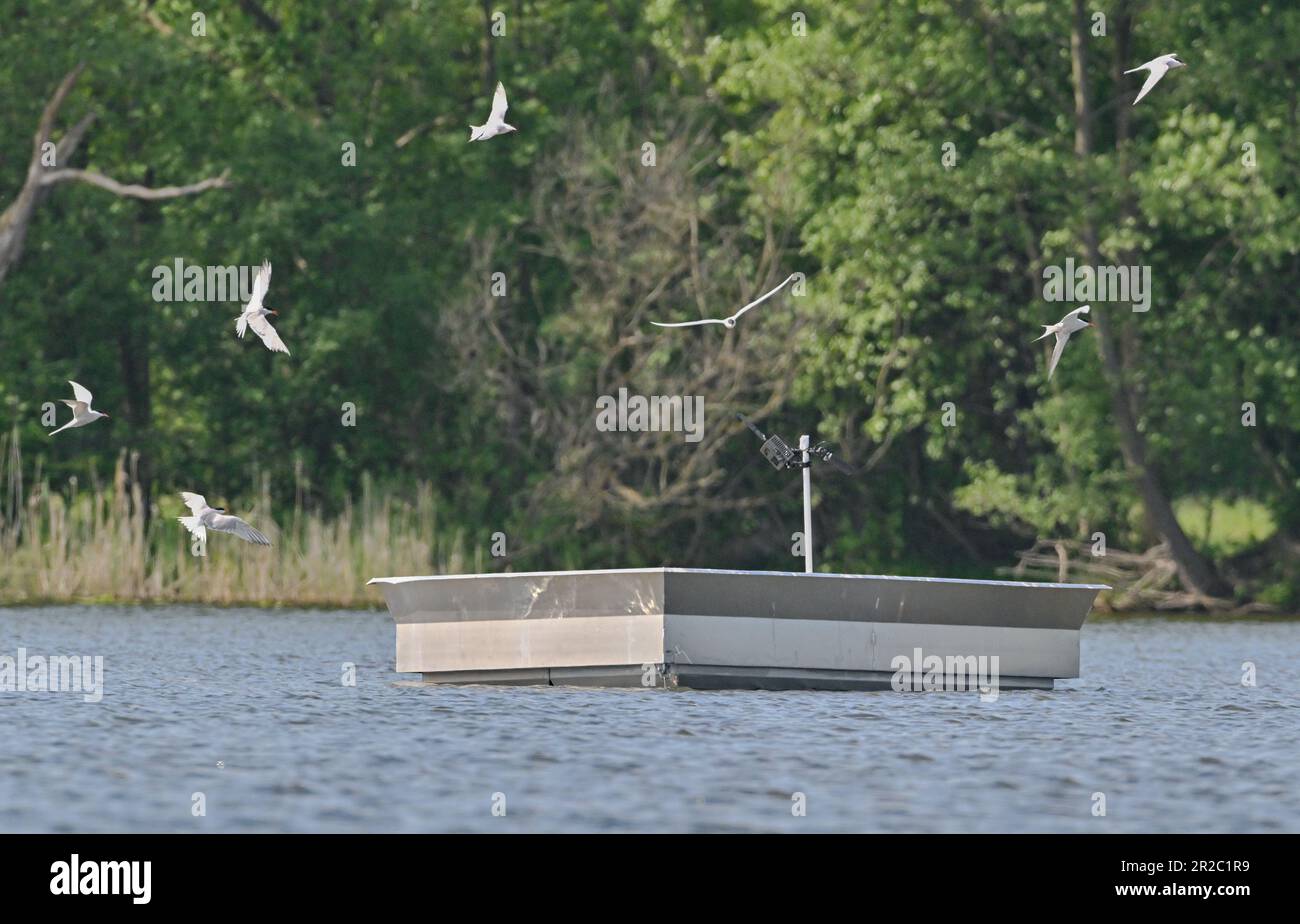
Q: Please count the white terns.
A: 7